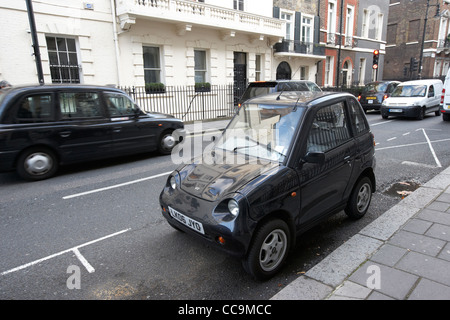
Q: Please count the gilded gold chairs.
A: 0